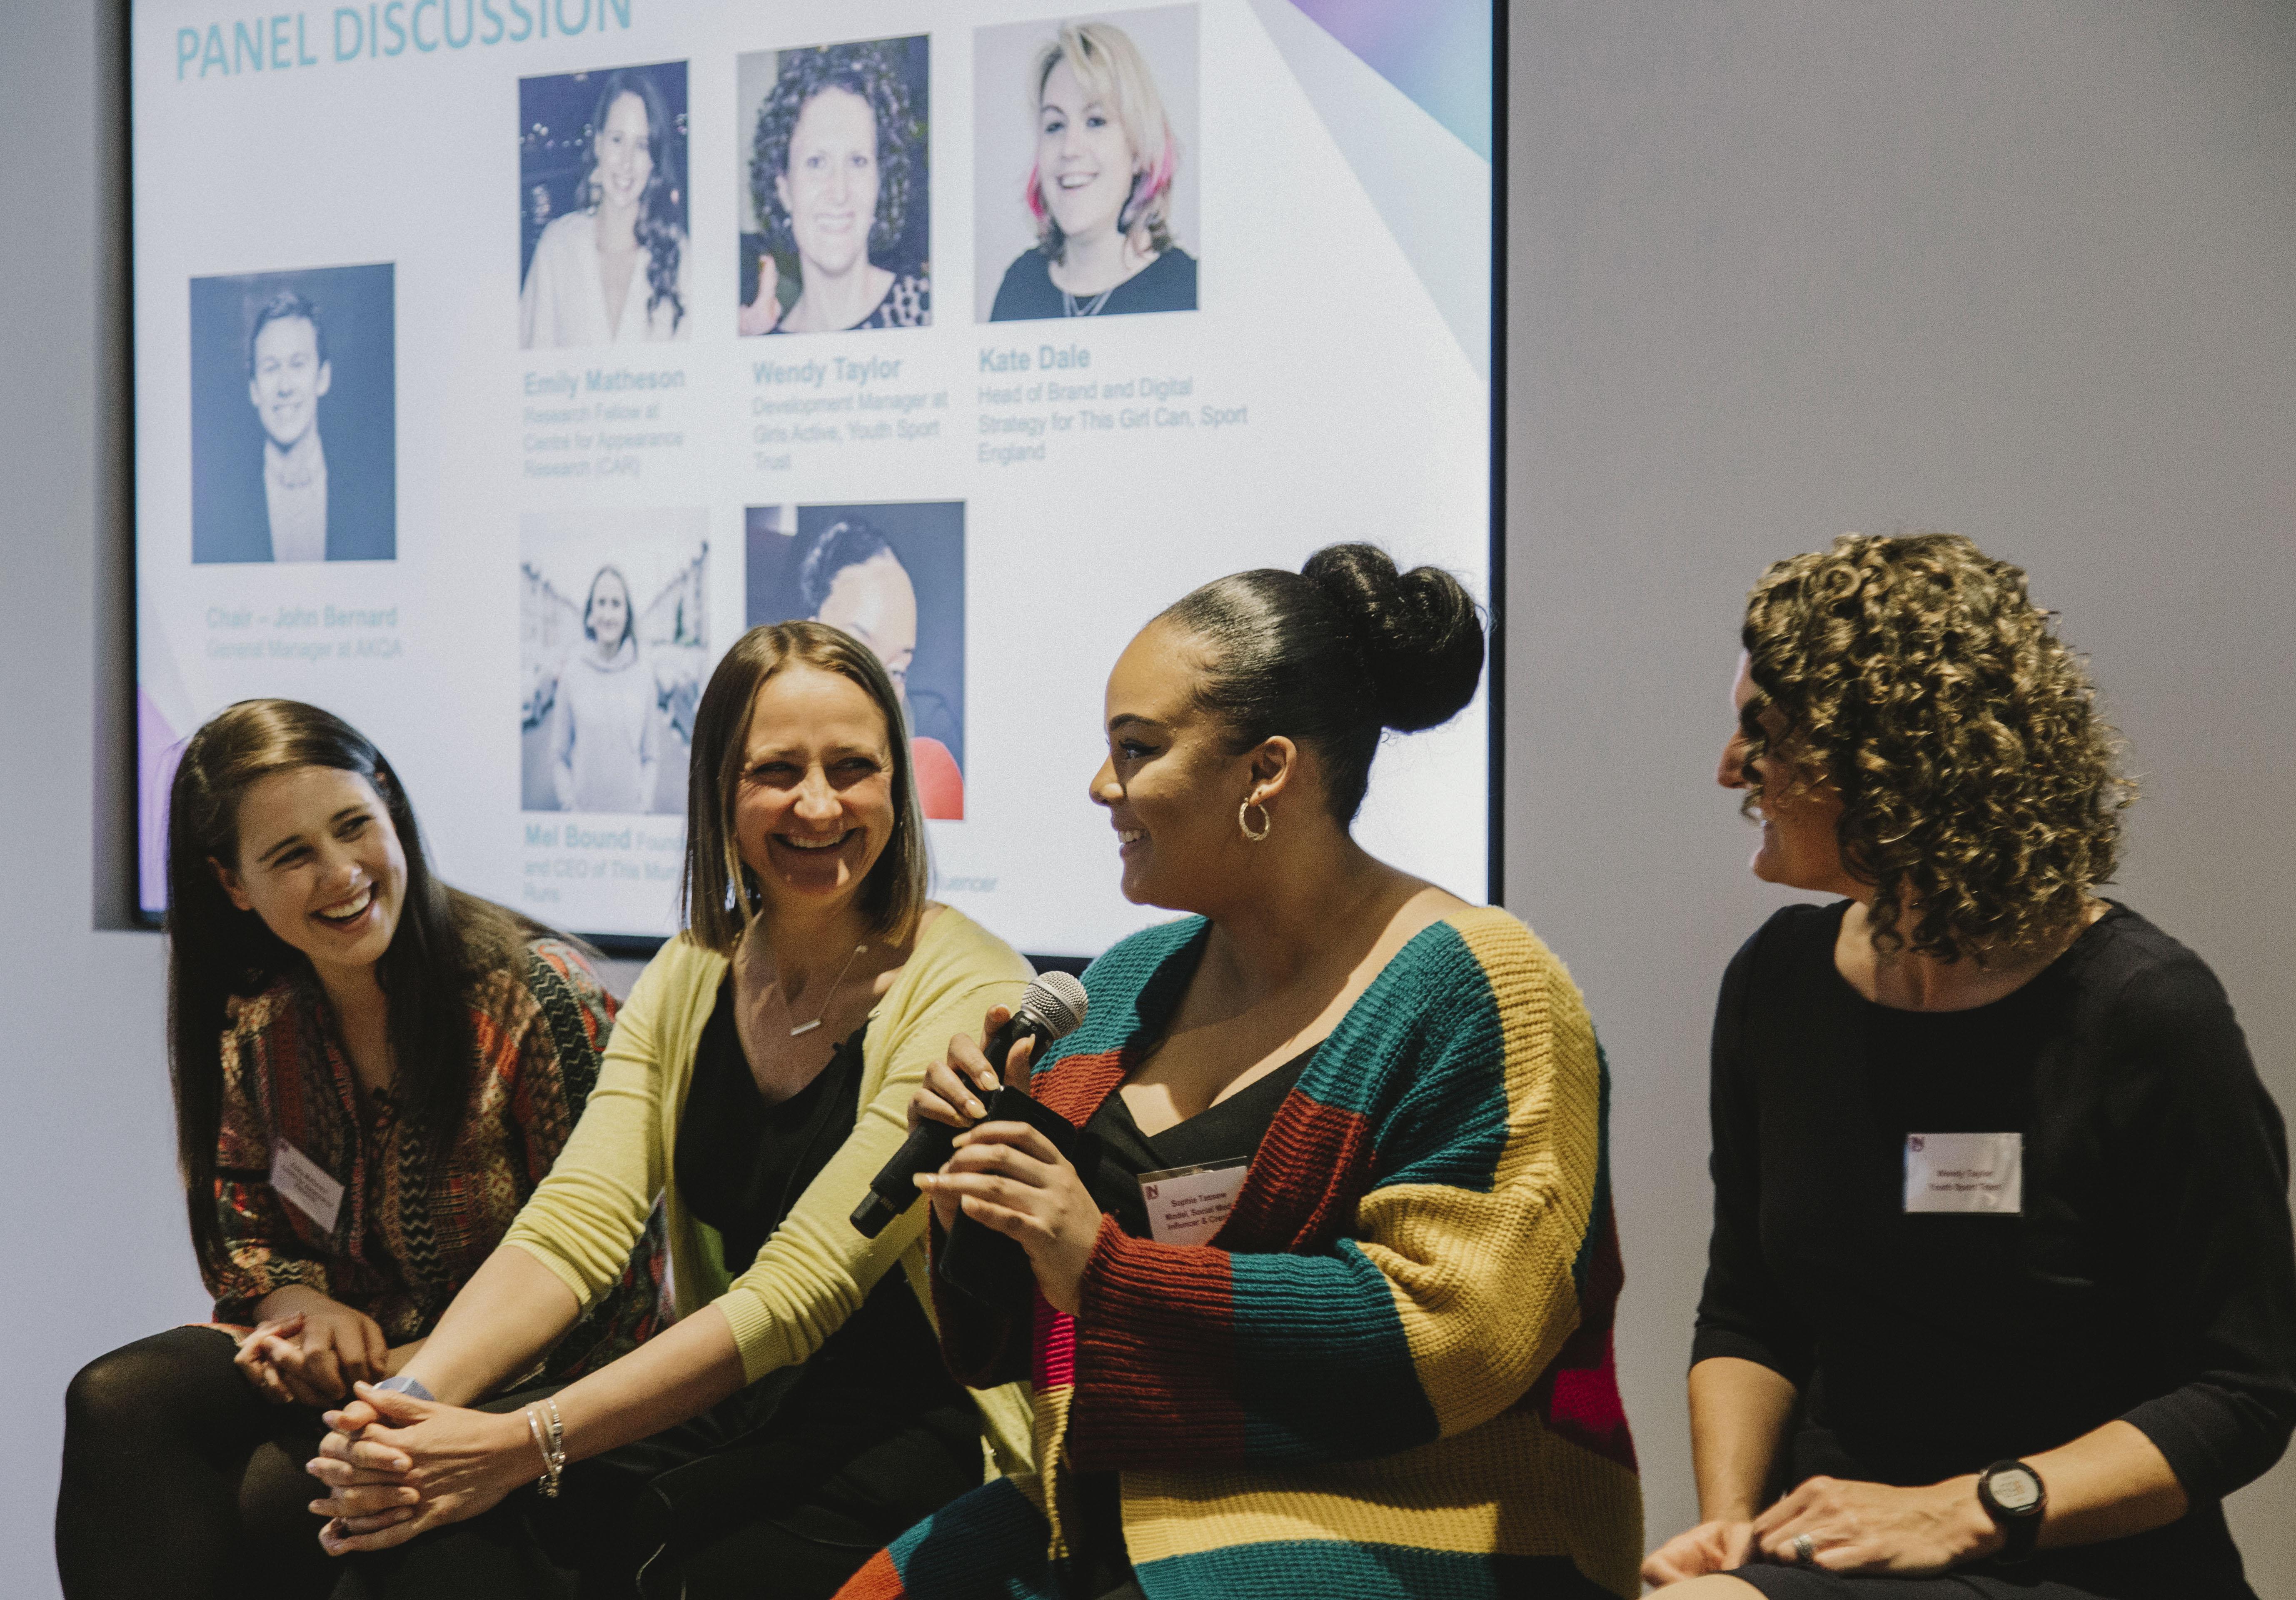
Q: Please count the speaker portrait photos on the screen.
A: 6